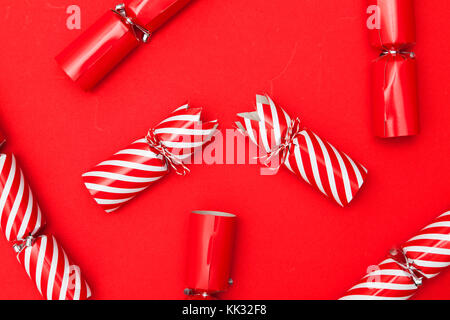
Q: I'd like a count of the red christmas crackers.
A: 3